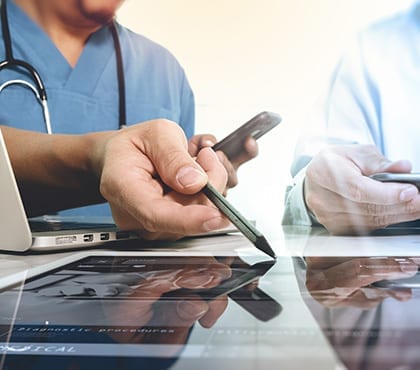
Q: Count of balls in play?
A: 0